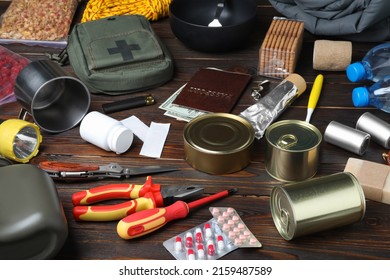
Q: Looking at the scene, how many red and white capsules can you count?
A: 8